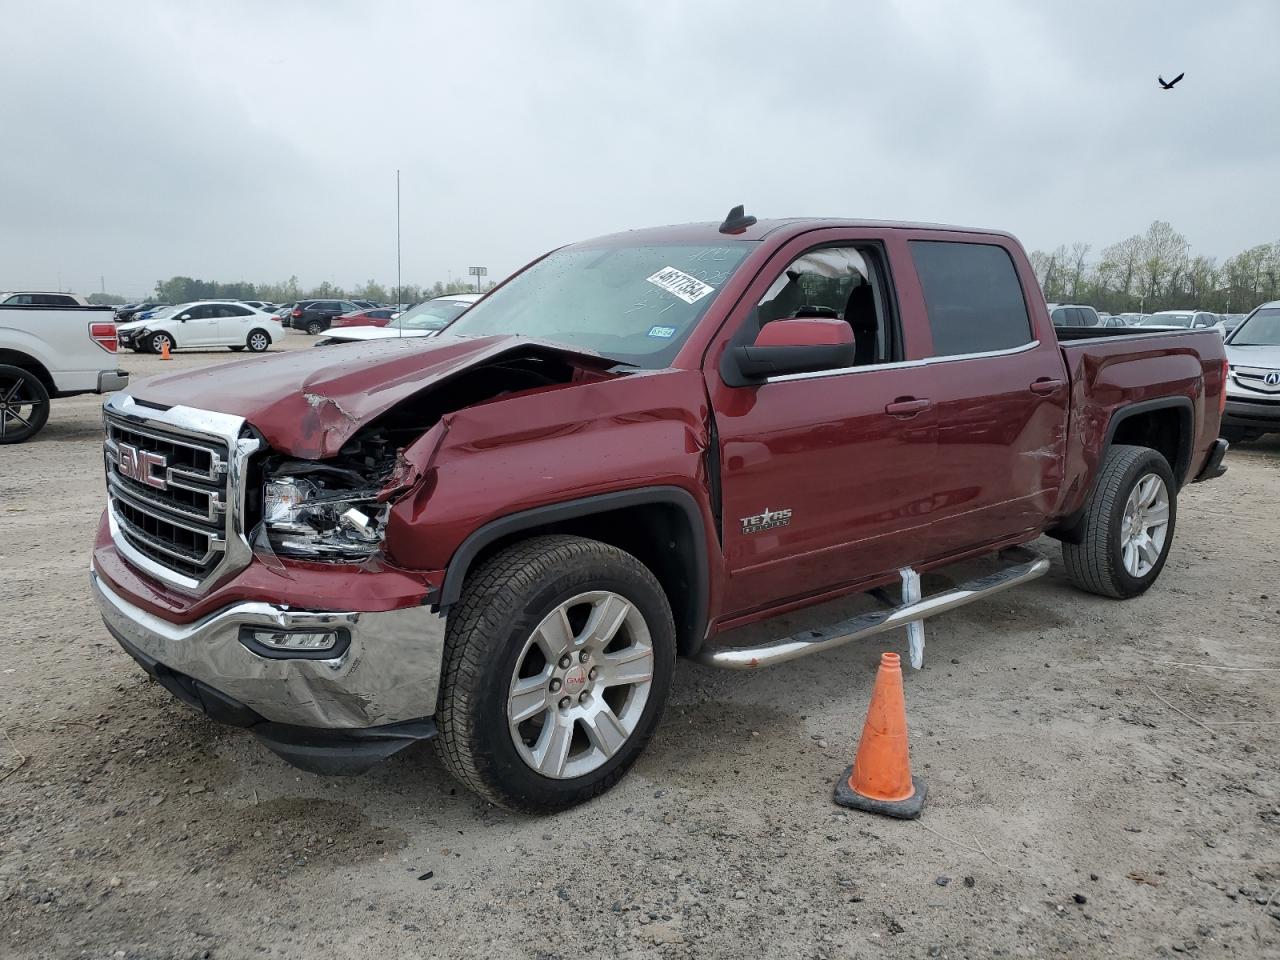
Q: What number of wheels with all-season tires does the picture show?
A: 2